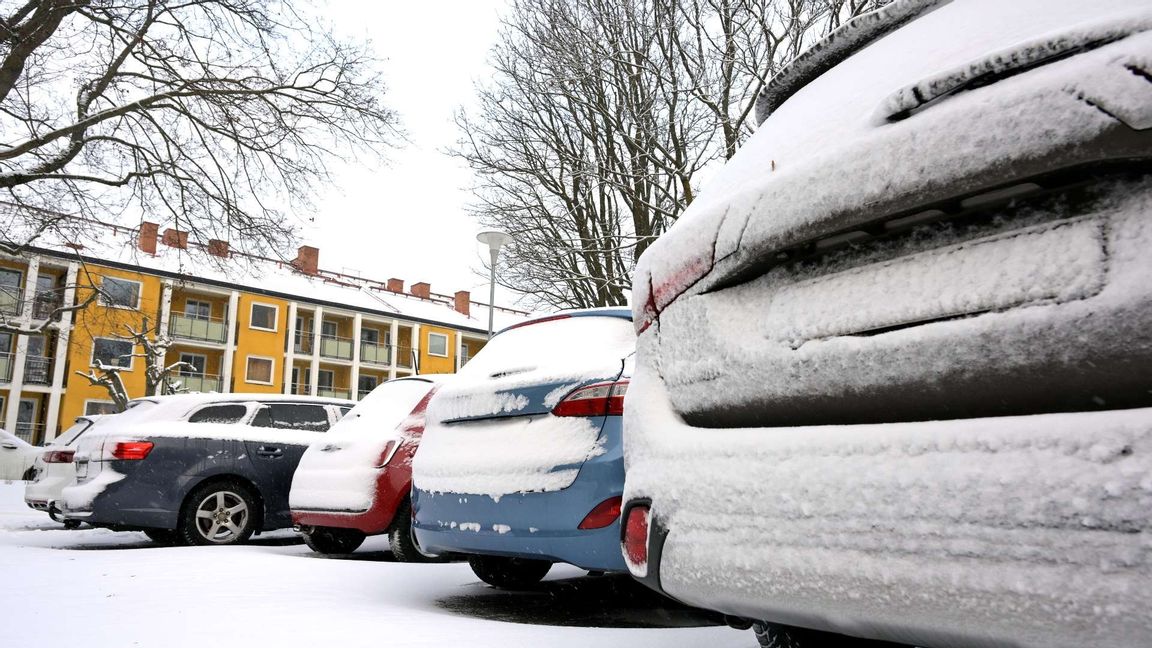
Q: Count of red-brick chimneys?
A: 7